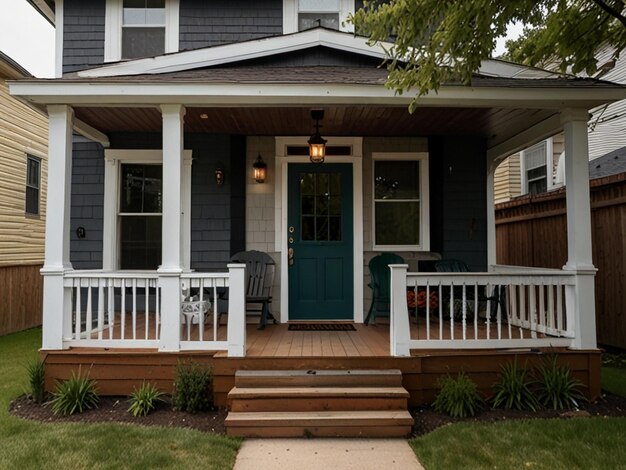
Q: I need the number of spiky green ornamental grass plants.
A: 6